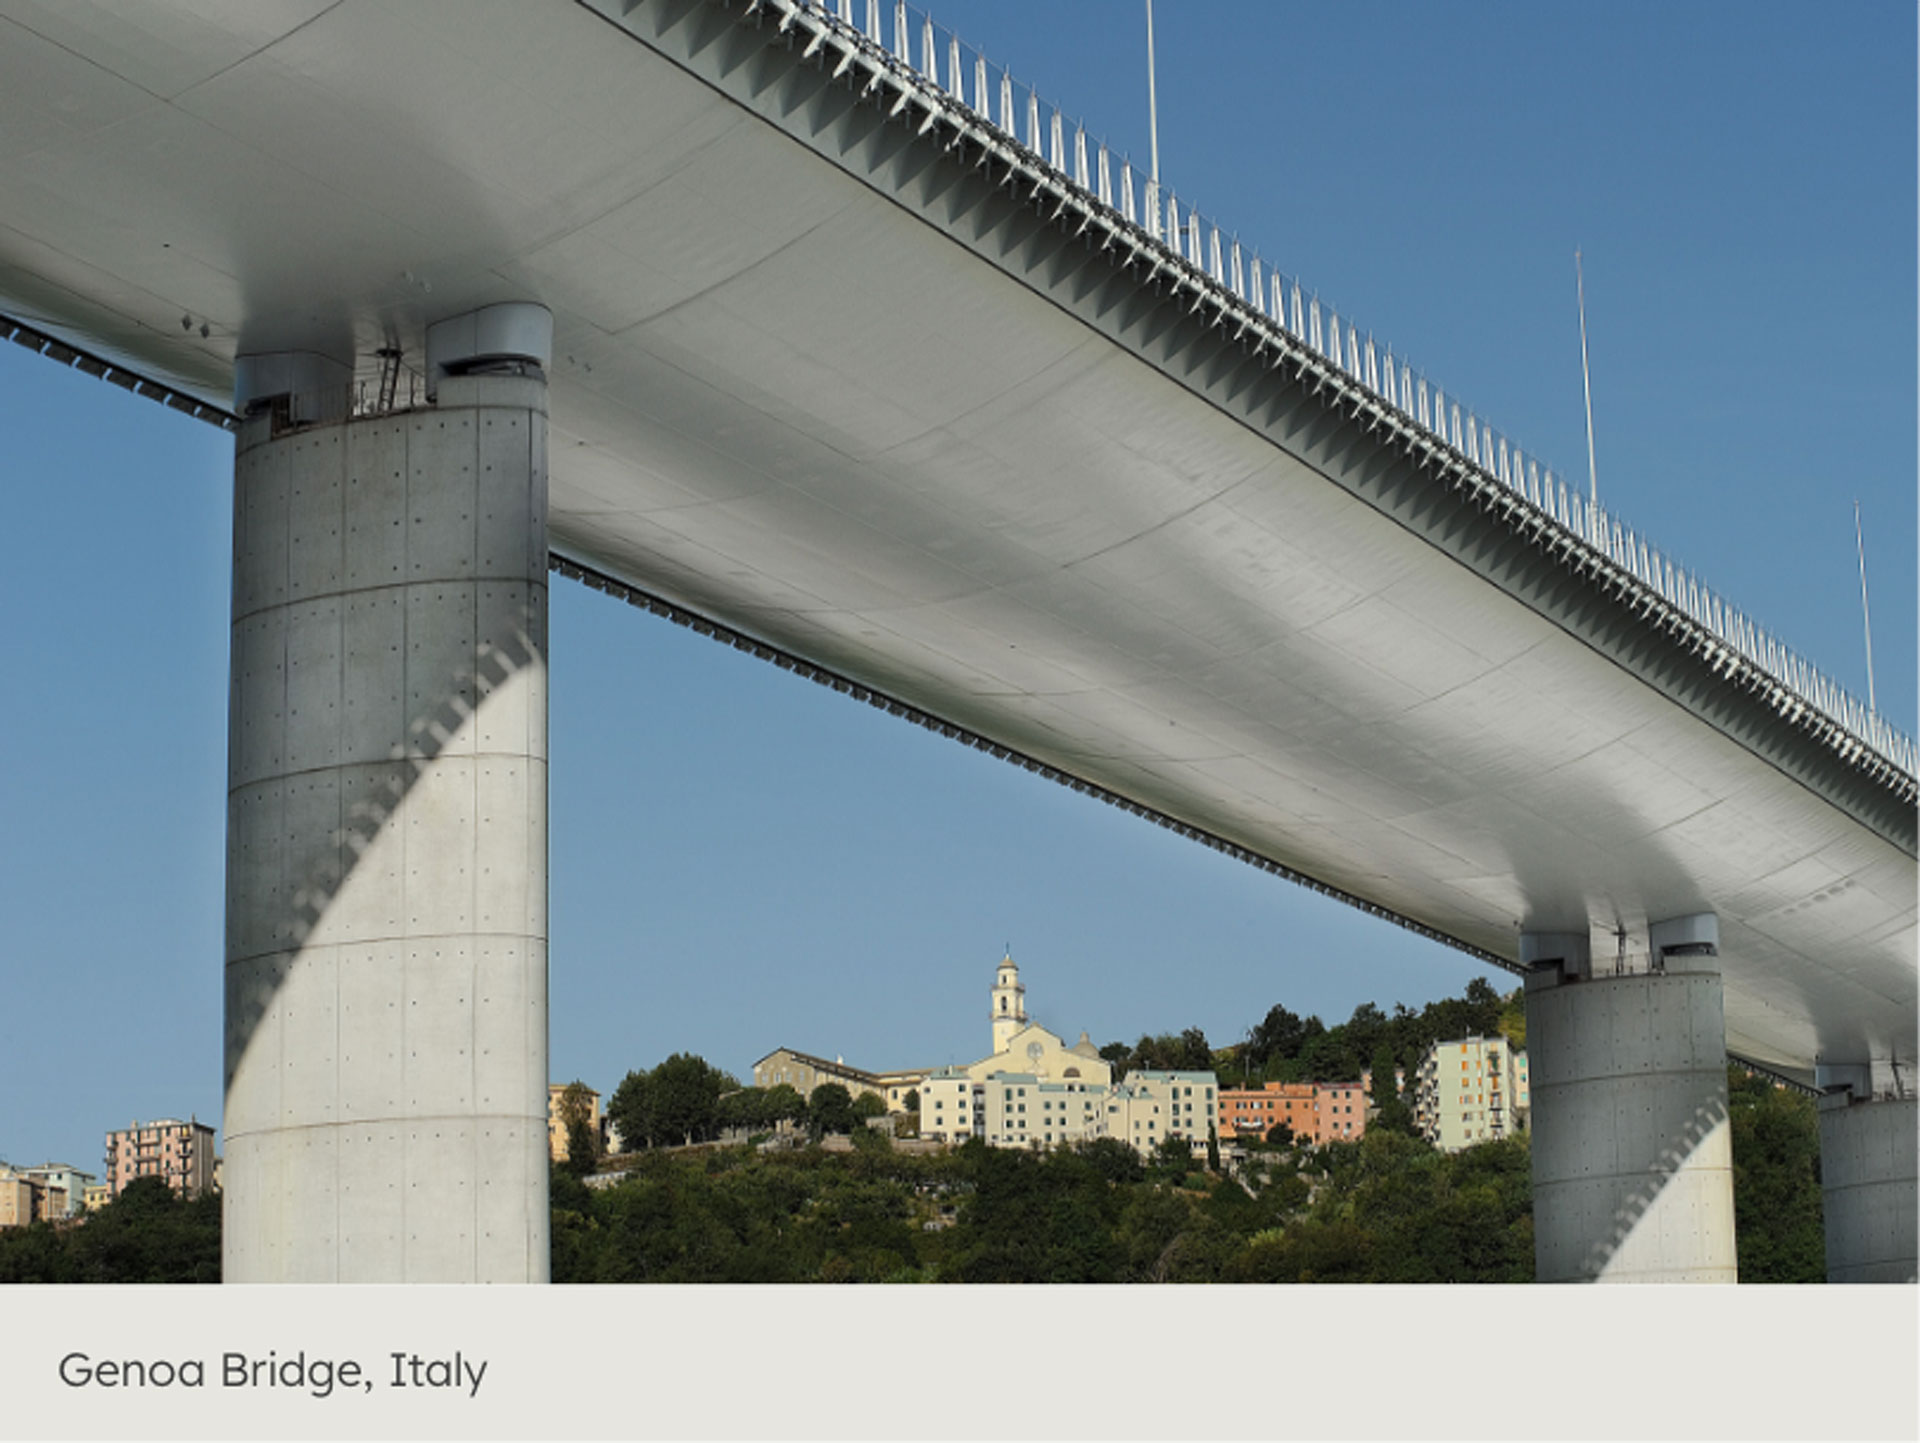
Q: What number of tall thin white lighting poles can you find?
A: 3